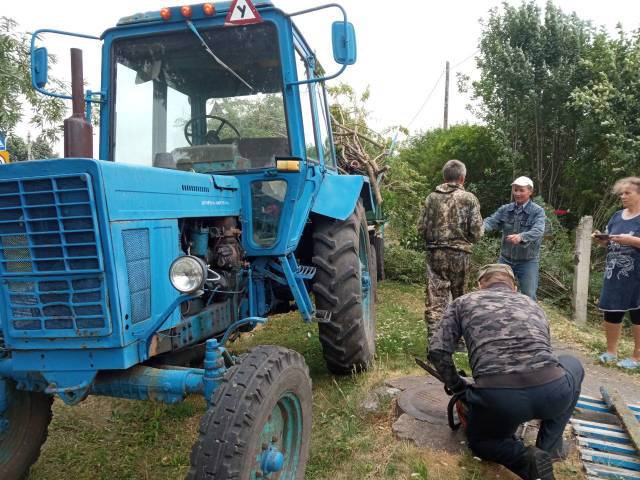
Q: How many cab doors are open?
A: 0